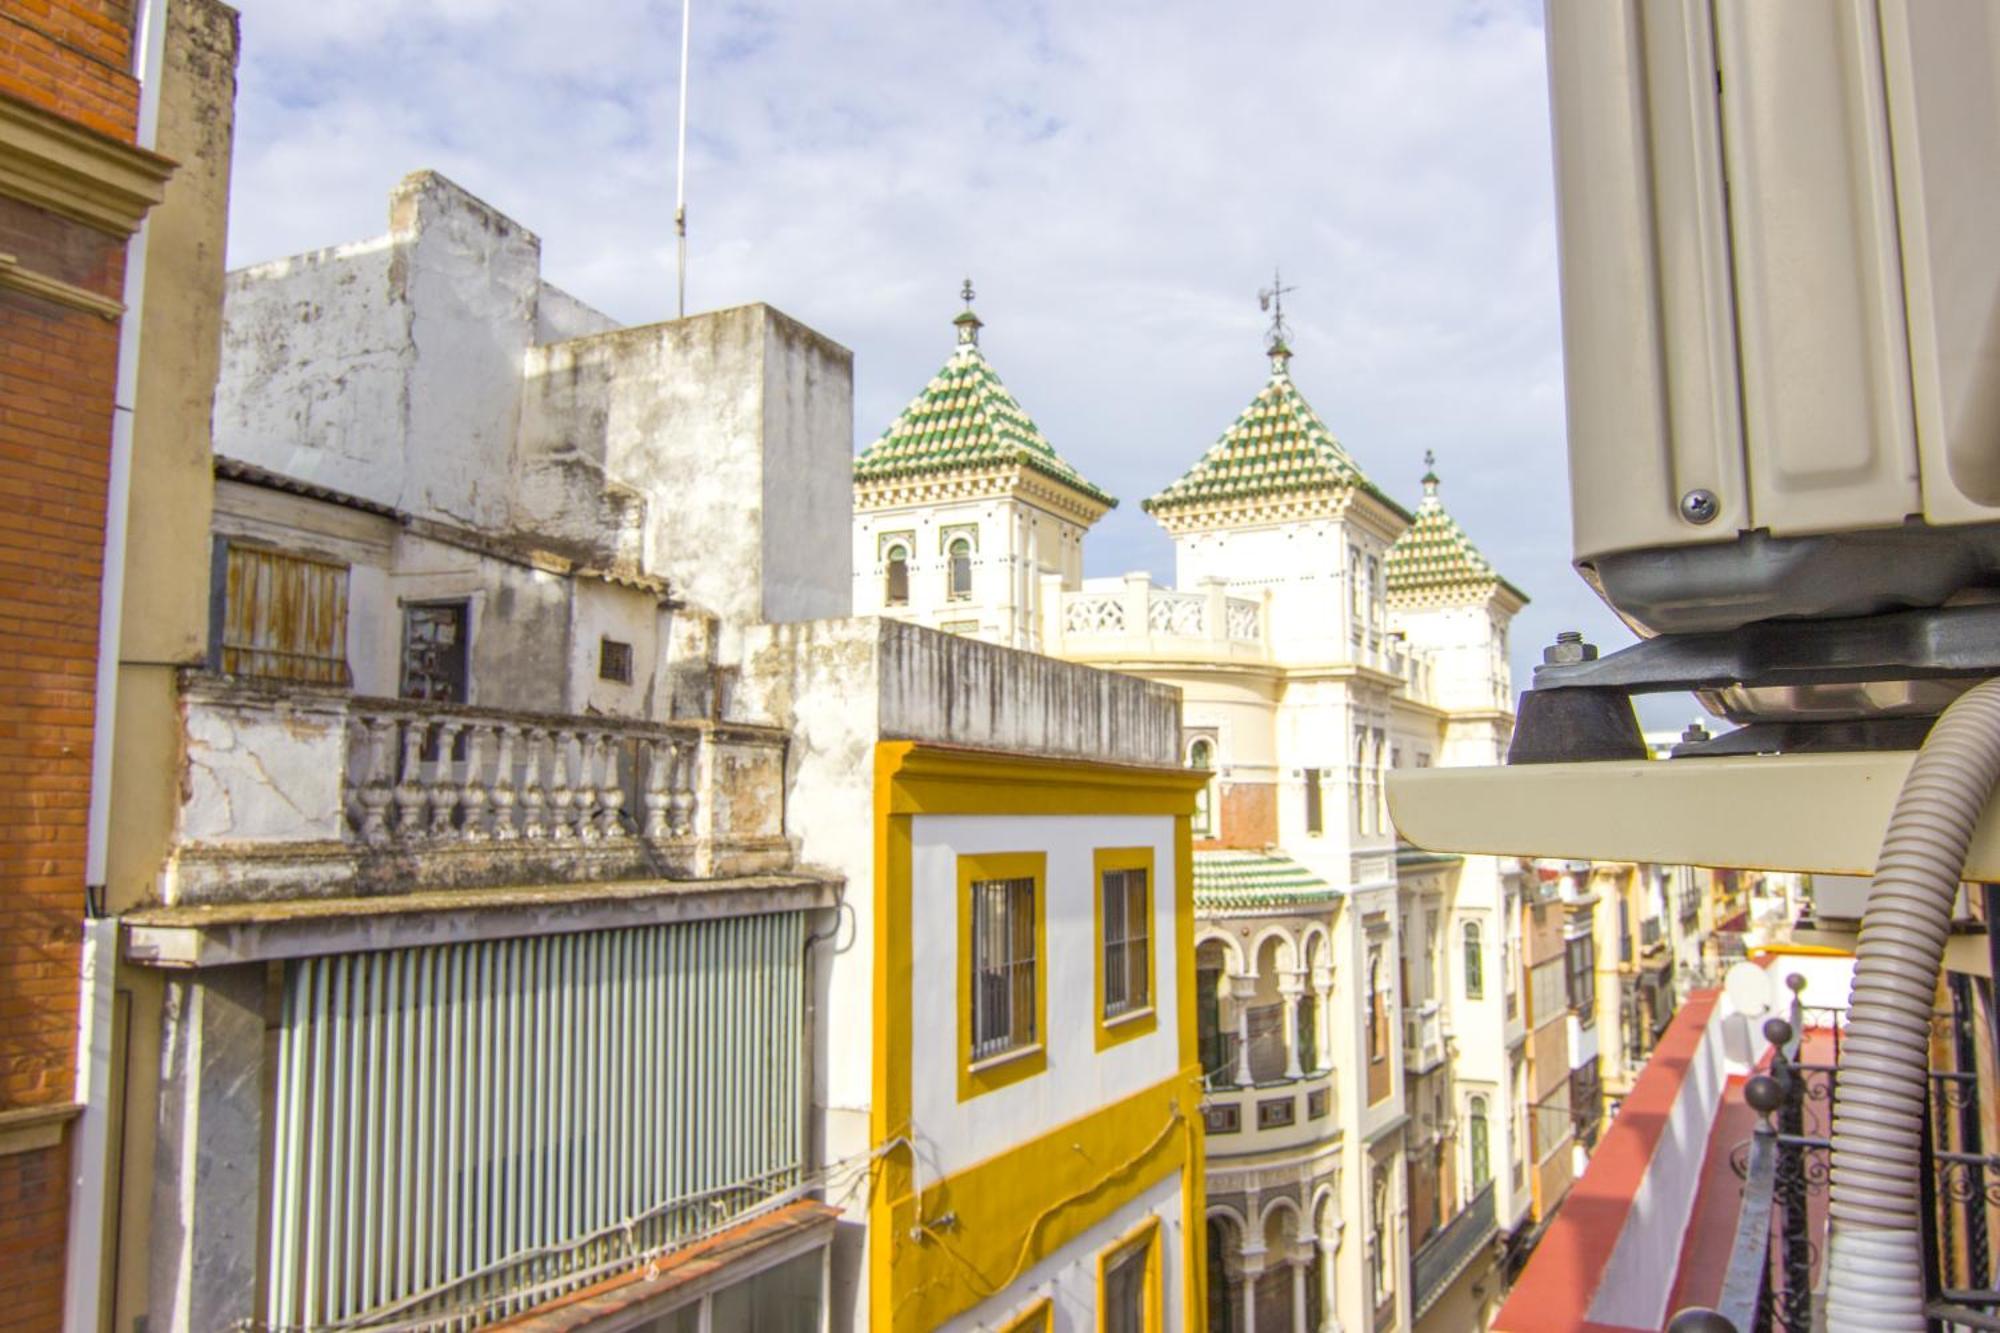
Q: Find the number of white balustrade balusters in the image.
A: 11